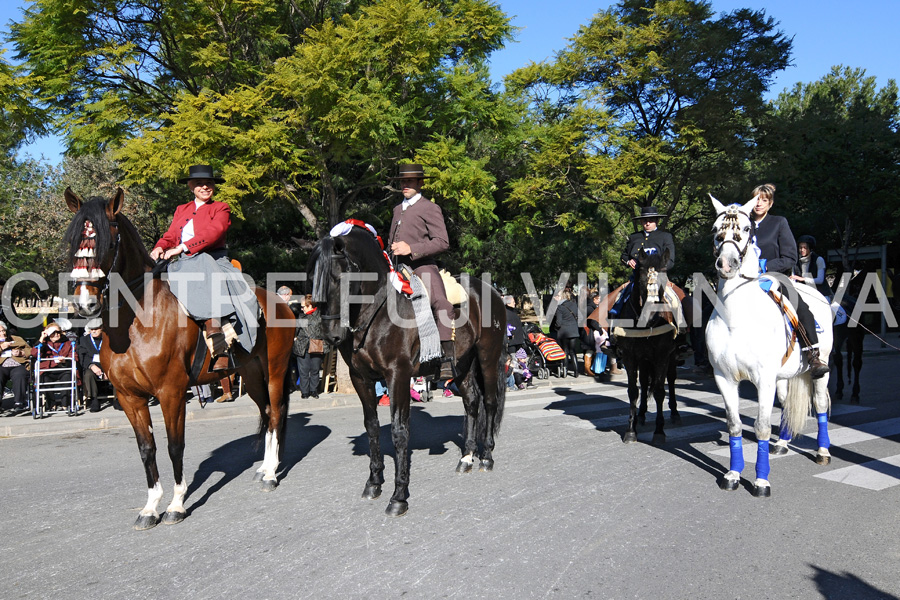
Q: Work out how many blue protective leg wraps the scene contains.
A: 4